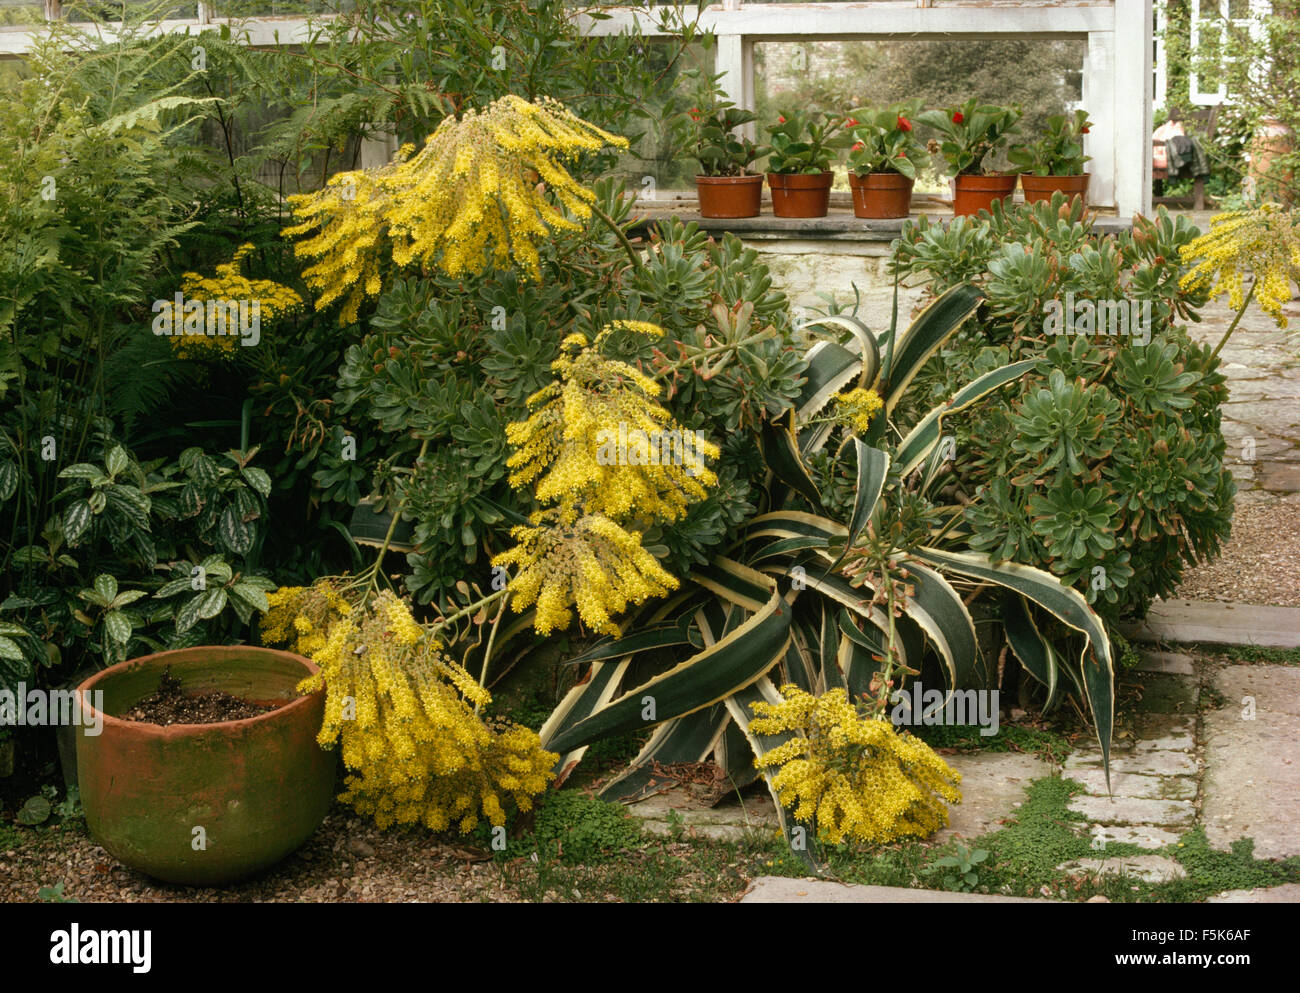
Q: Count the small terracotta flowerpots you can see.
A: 5